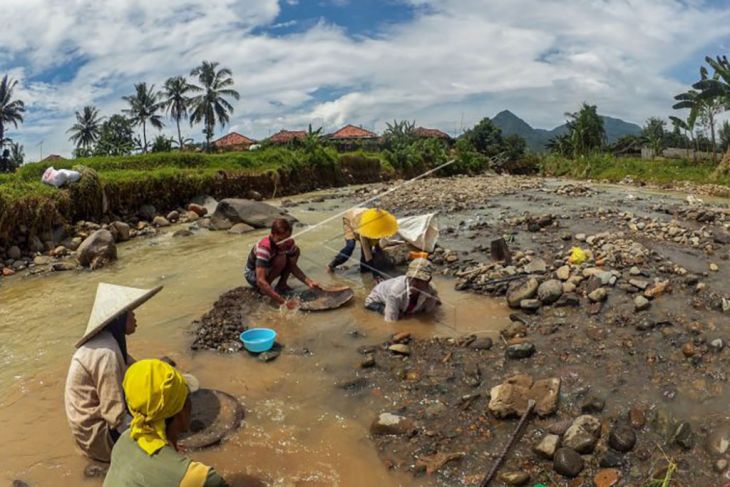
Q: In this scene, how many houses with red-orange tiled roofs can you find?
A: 4